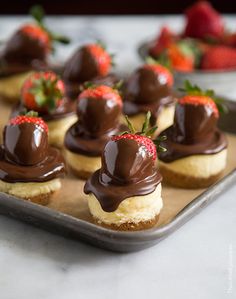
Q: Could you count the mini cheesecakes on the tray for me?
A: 8